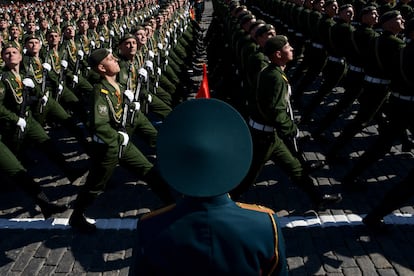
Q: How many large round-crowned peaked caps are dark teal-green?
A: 1